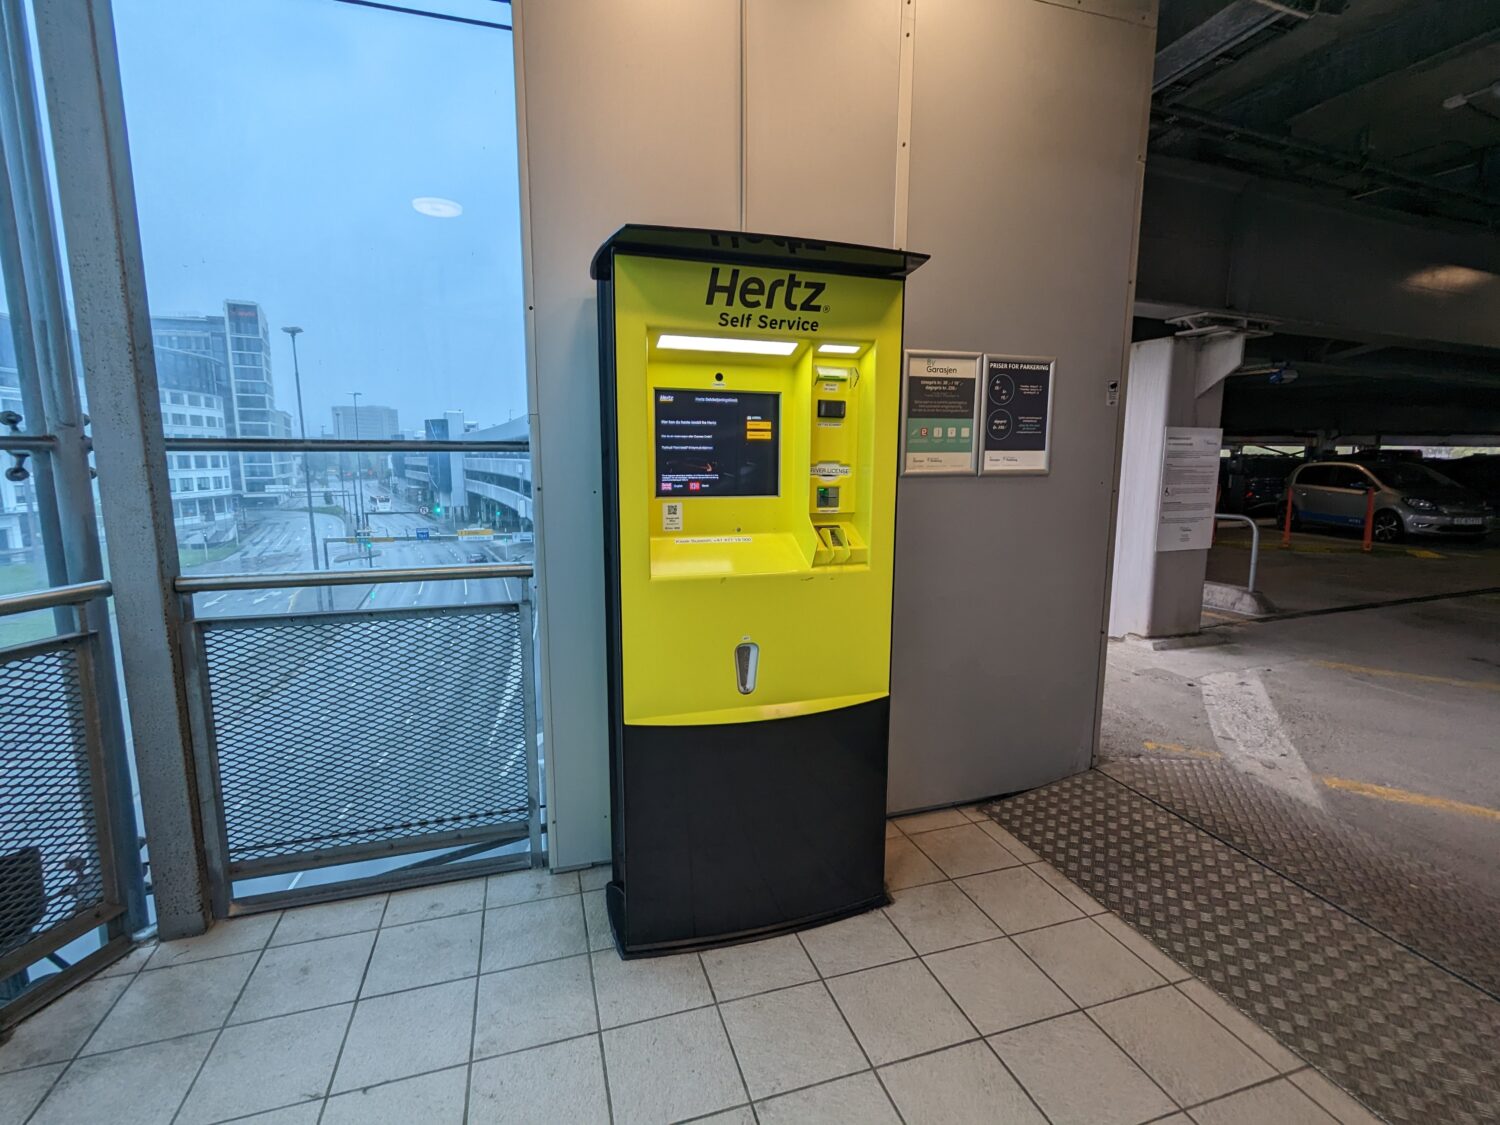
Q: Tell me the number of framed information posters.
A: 2